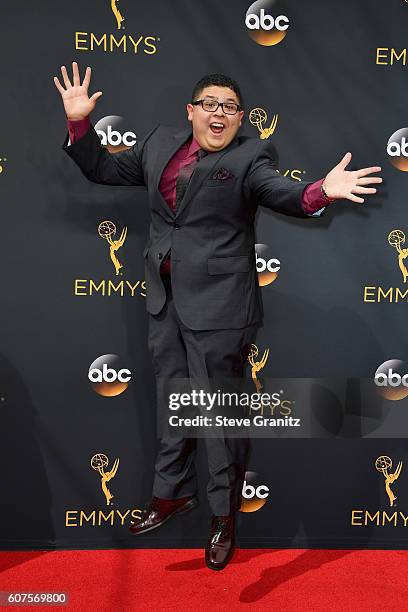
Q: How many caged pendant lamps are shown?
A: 0